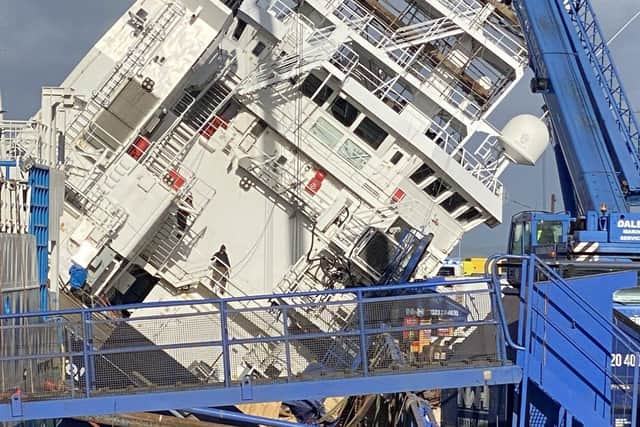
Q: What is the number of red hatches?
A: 5